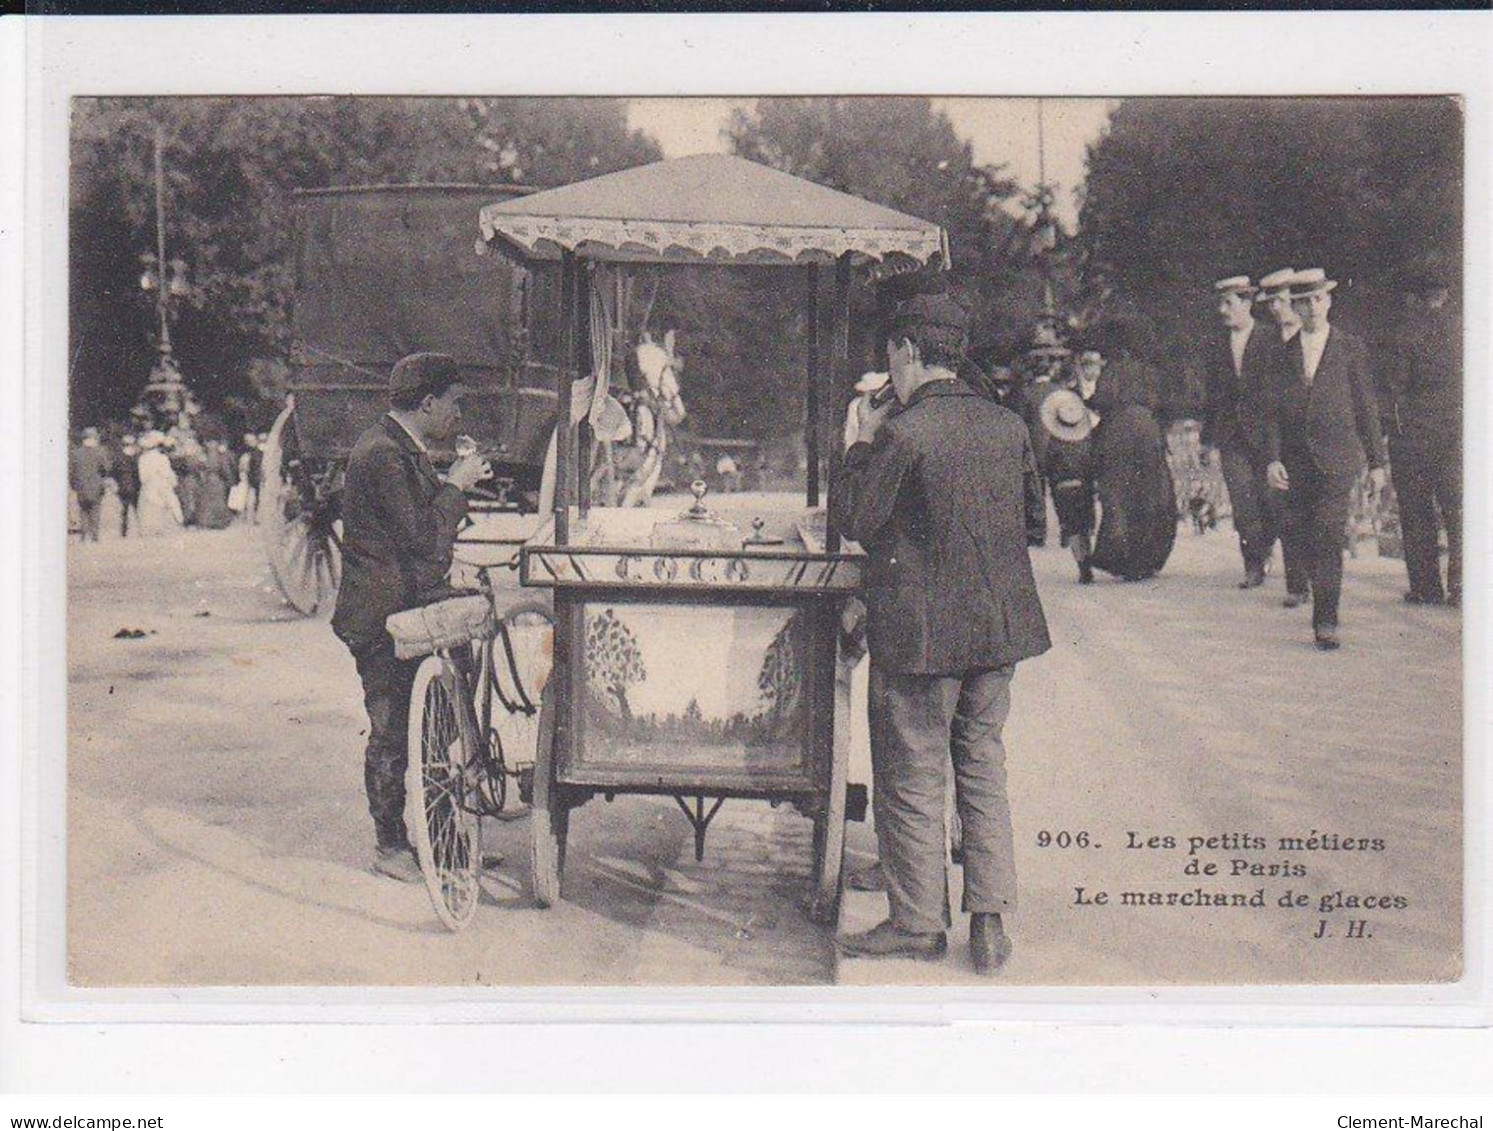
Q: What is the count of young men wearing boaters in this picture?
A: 3